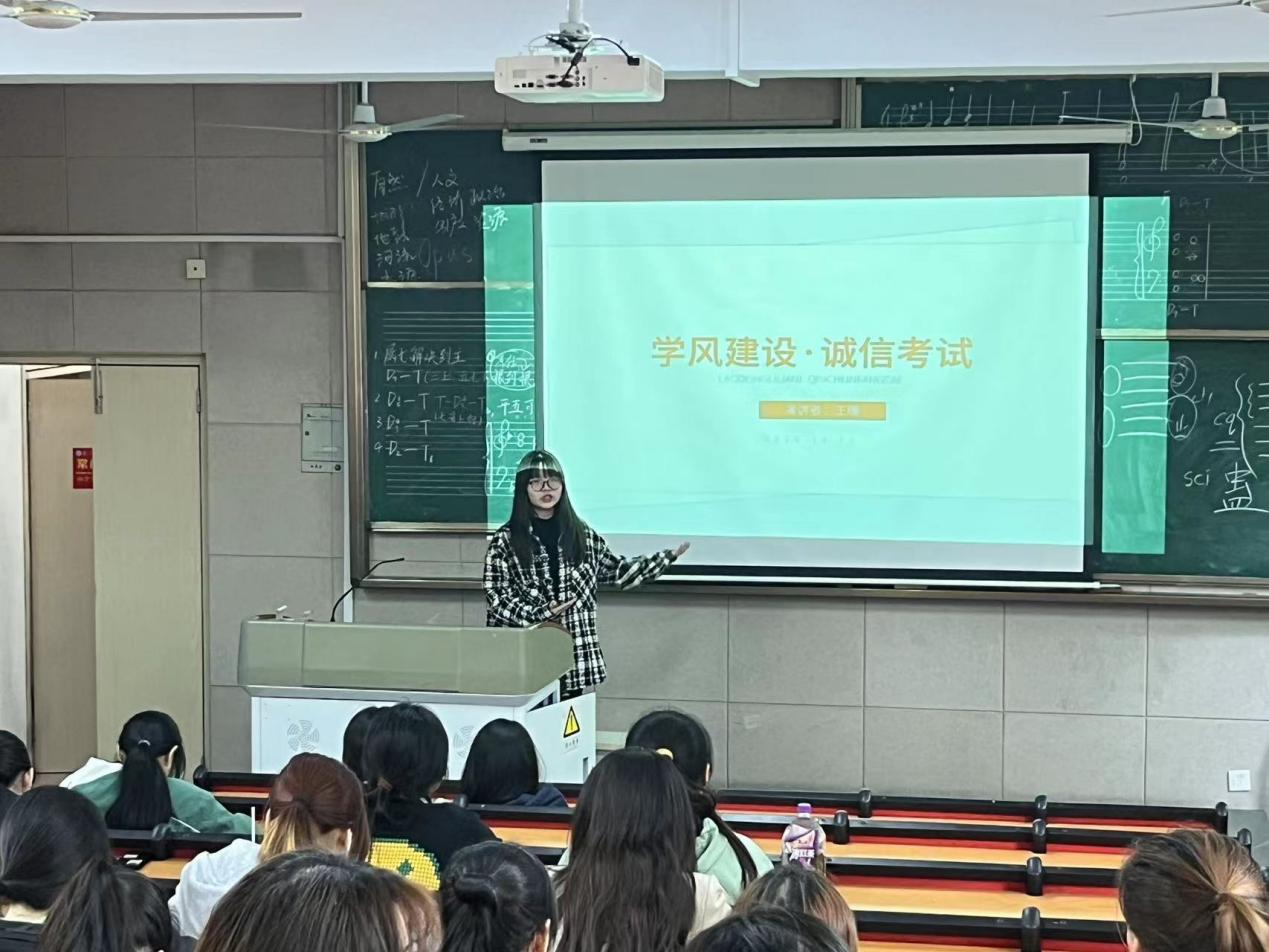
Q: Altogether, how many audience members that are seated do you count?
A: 15